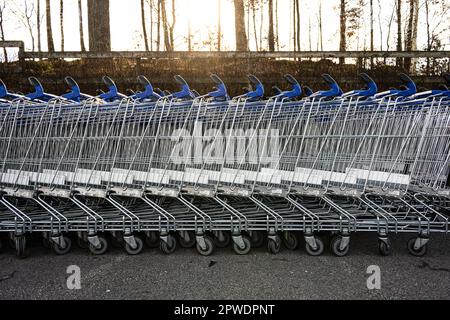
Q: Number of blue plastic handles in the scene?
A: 13